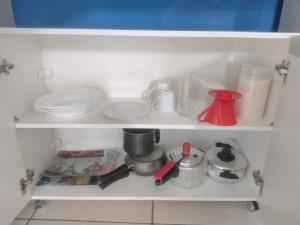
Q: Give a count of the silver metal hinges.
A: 4